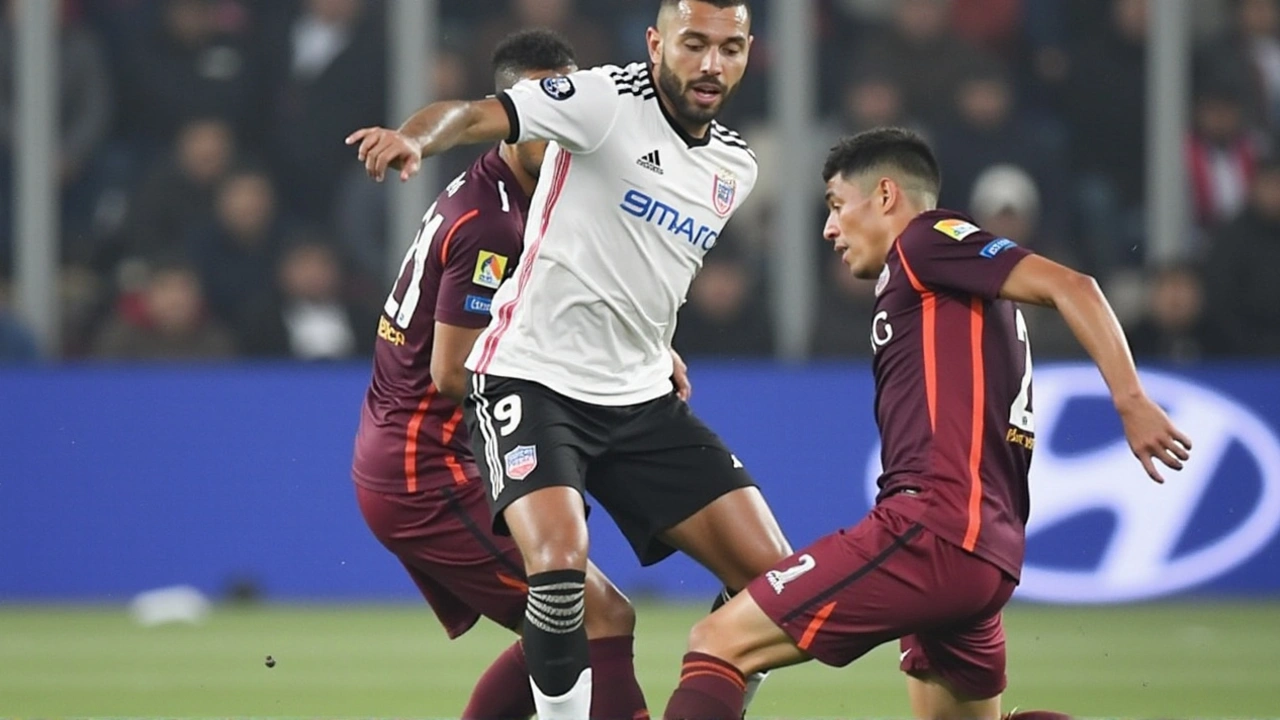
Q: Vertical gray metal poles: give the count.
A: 4